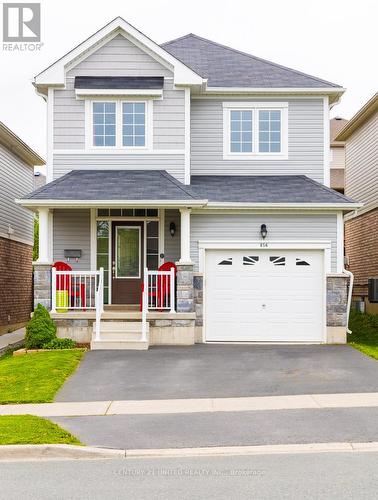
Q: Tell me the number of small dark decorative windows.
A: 4